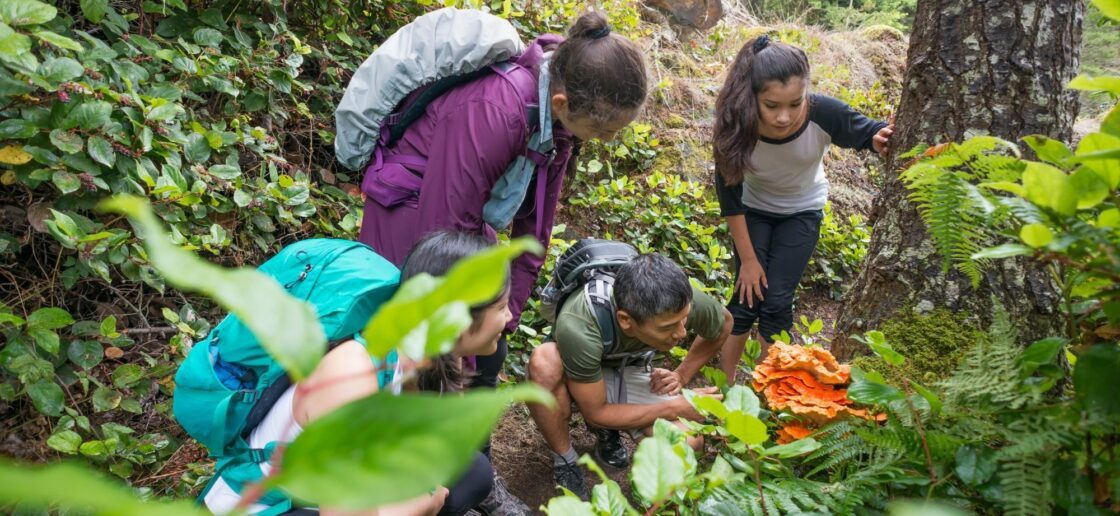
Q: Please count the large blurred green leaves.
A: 4